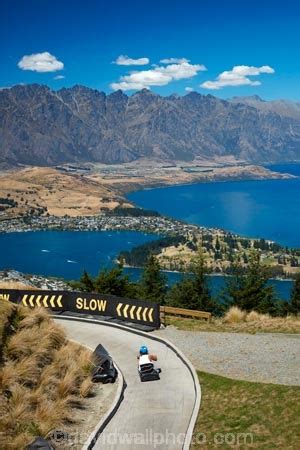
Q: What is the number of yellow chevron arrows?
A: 12